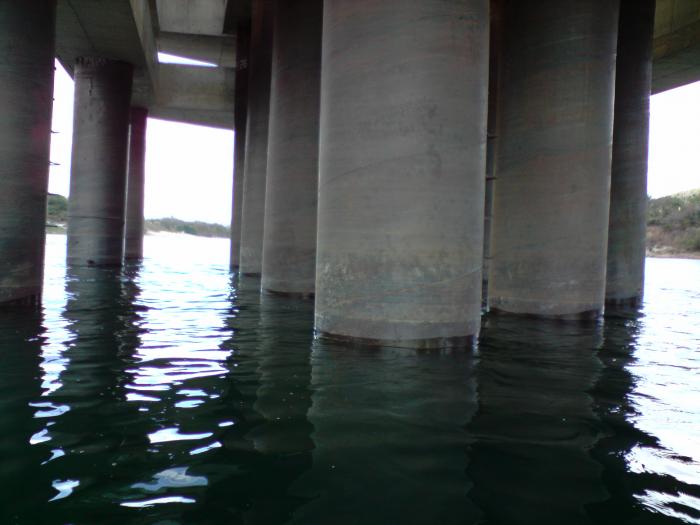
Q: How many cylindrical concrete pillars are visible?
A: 9